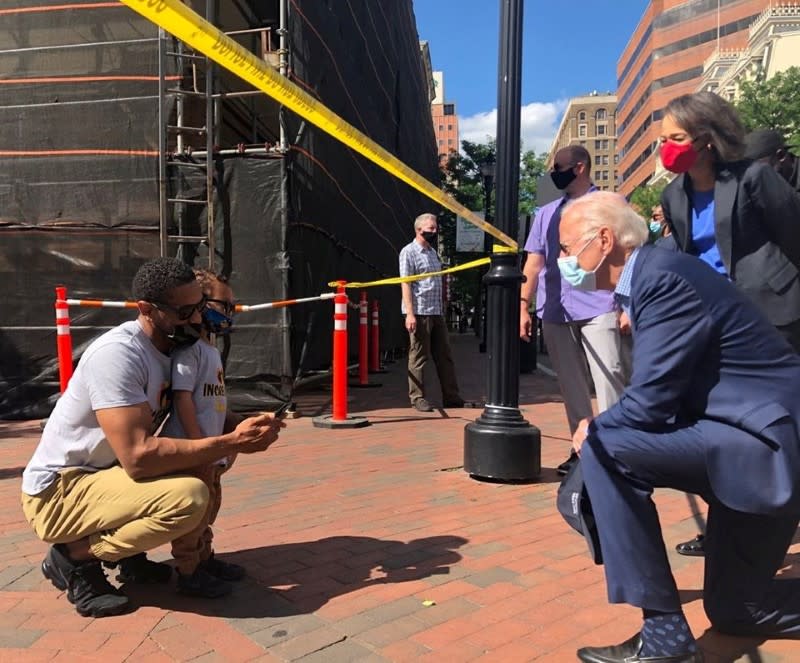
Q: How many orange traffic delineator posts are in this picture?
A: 4